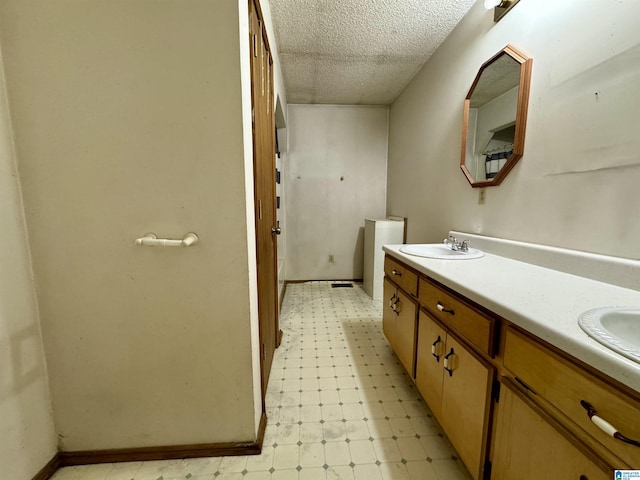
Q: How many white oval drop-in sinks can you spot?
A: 2